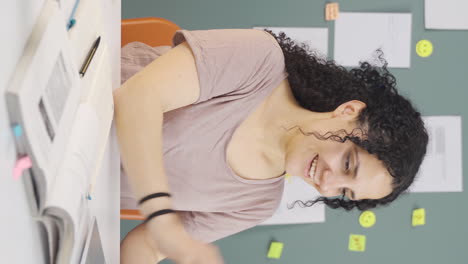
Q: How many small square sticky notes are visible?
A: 4